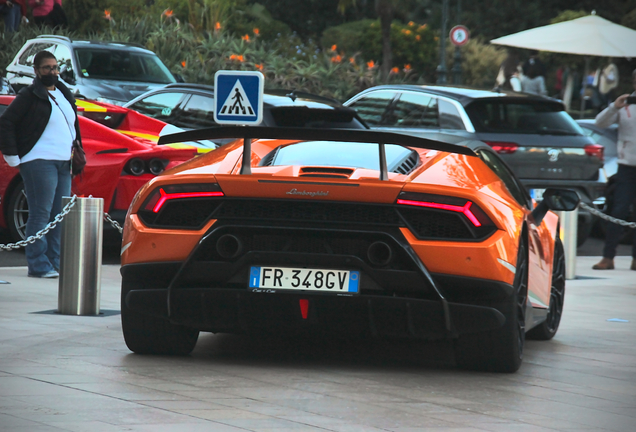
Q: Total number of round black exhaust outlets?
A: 2